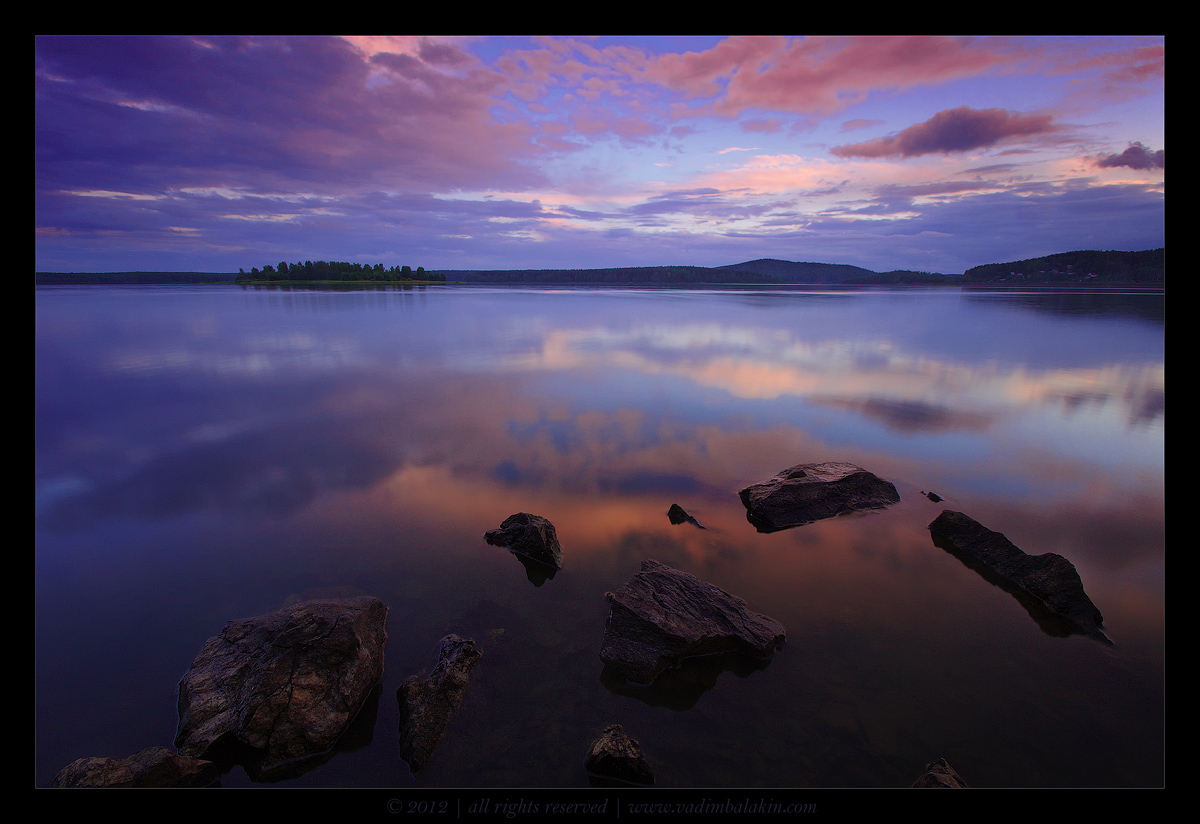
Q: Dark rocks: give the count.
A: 11